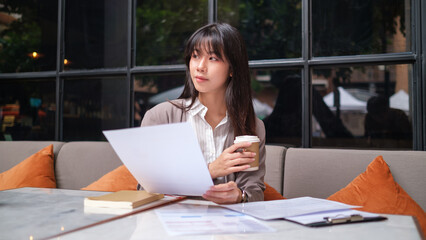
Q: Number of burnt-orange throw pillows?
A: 4